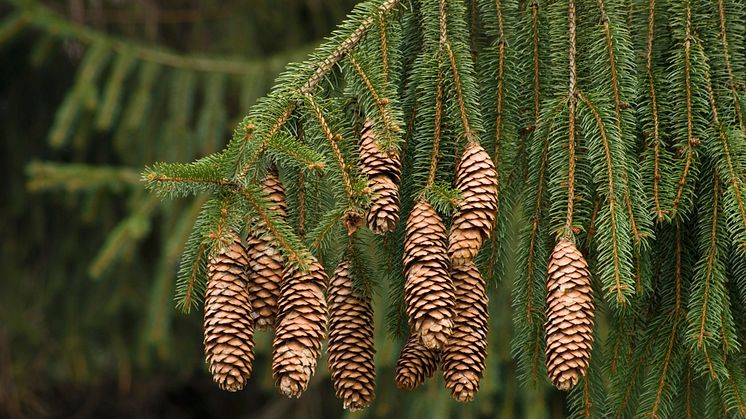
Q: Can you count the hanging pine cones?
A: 10